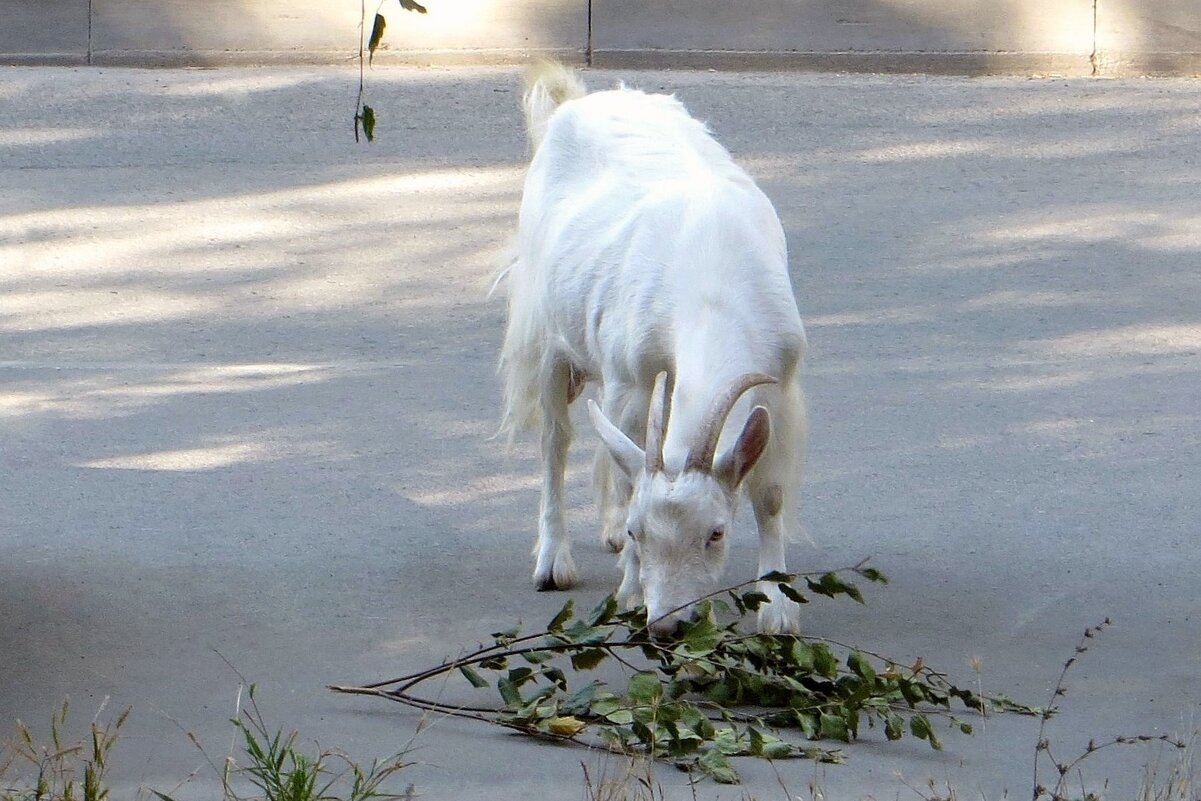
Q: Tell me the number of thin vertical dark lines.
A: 3